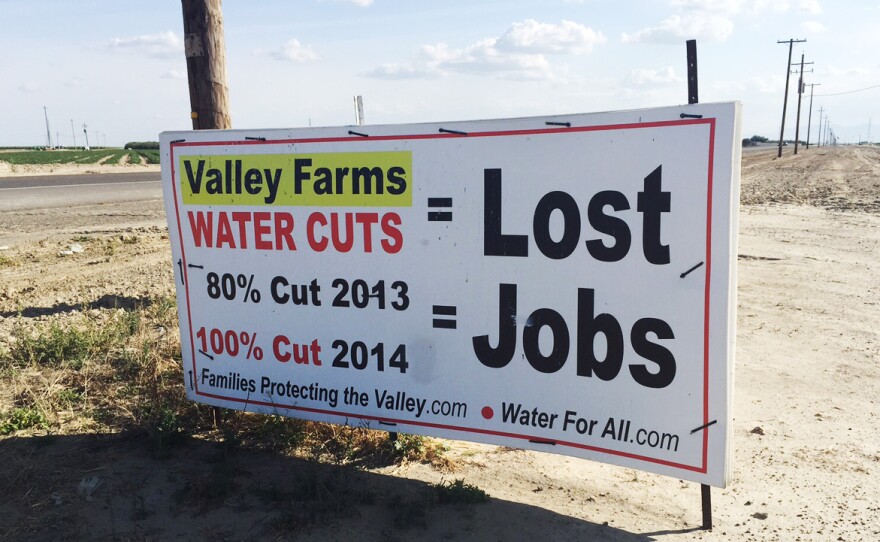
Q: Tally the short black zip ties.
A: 15